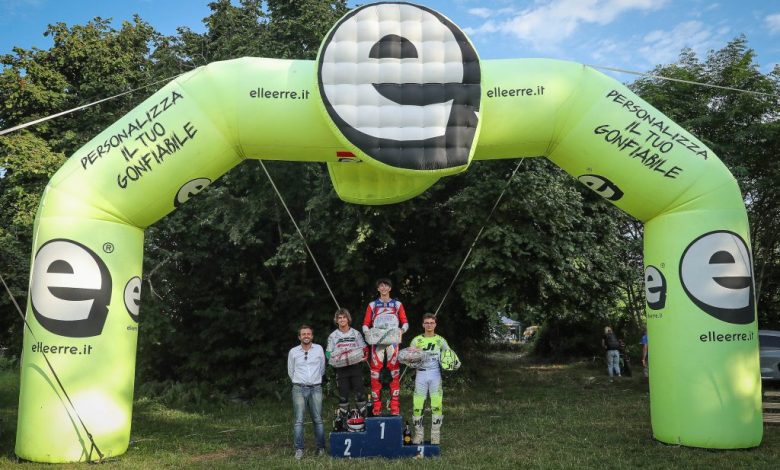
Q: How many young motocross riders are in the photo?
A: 3